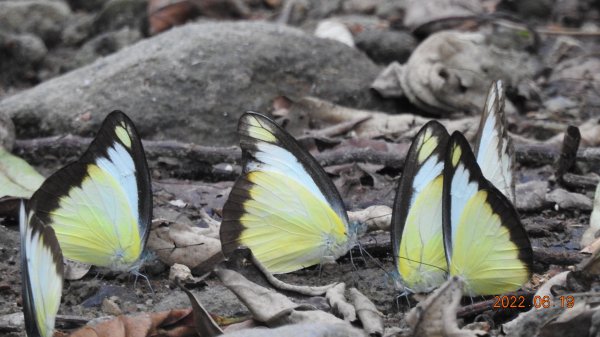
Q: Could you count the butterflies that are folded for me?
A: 6